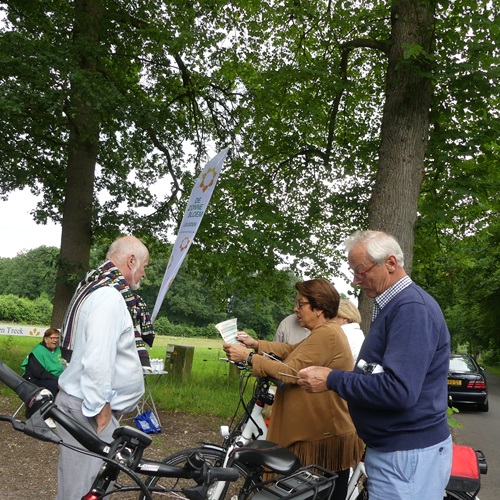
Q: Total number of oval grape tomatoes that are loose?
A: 0